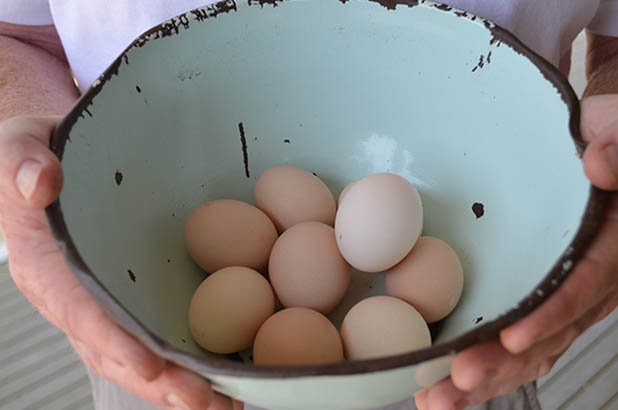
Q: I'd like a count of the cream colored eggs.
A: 2